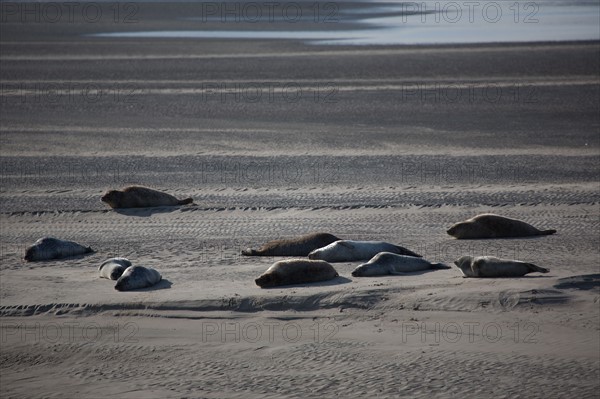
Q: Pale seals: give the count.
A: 6